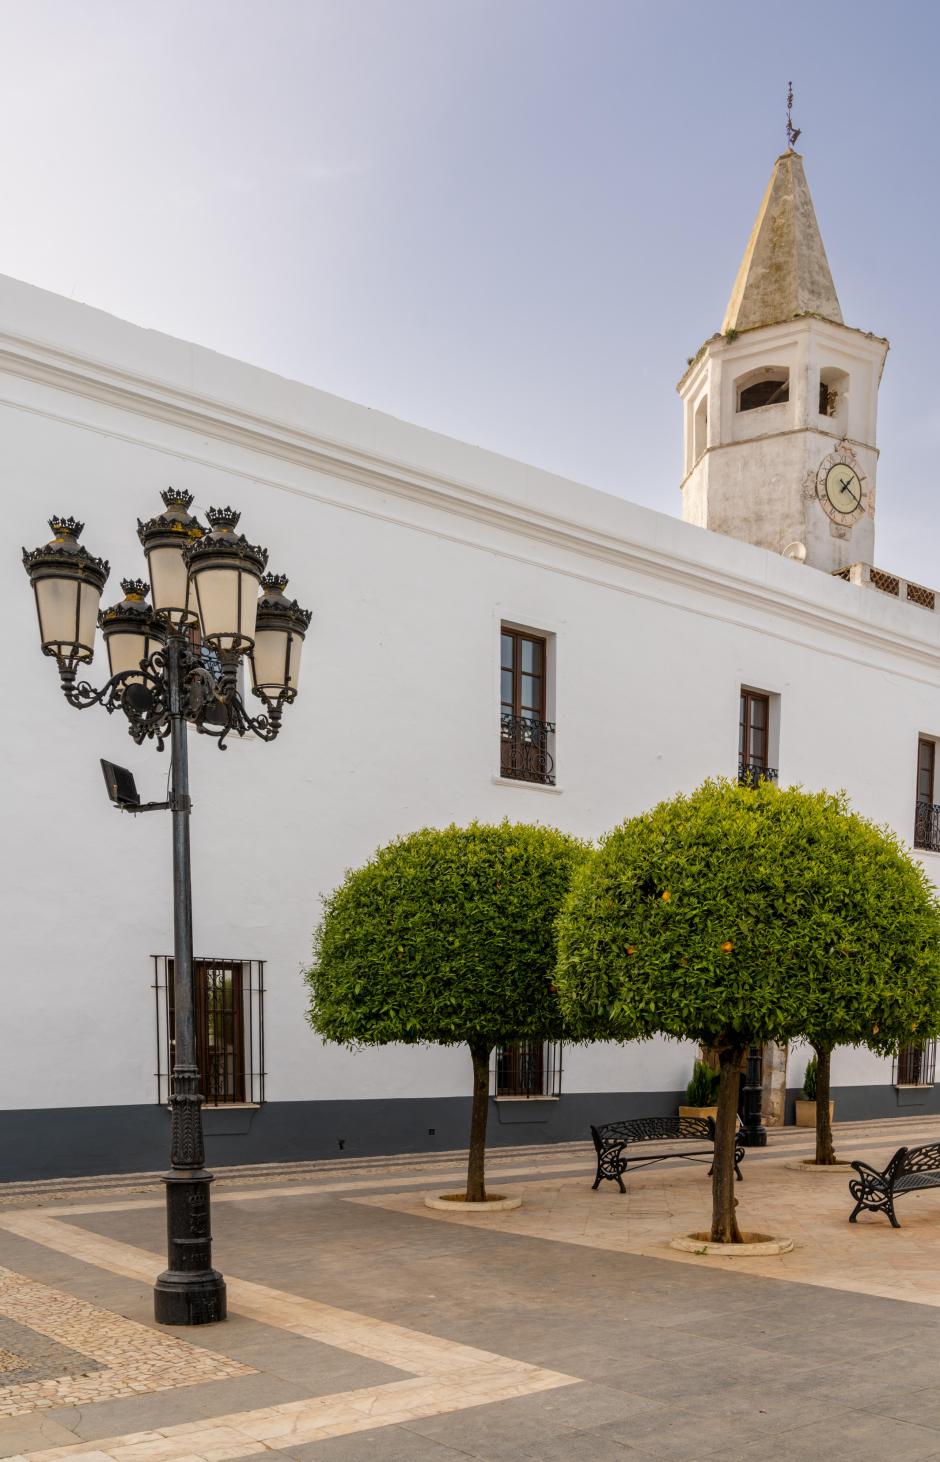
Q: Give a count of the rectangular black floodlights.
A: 1